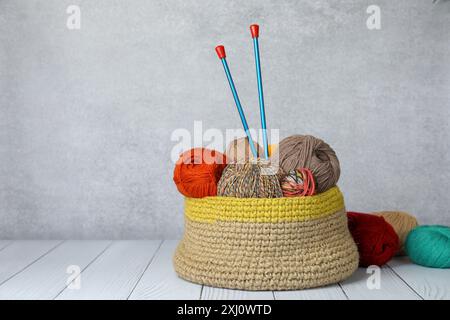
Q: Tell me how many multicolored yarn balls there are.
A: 2